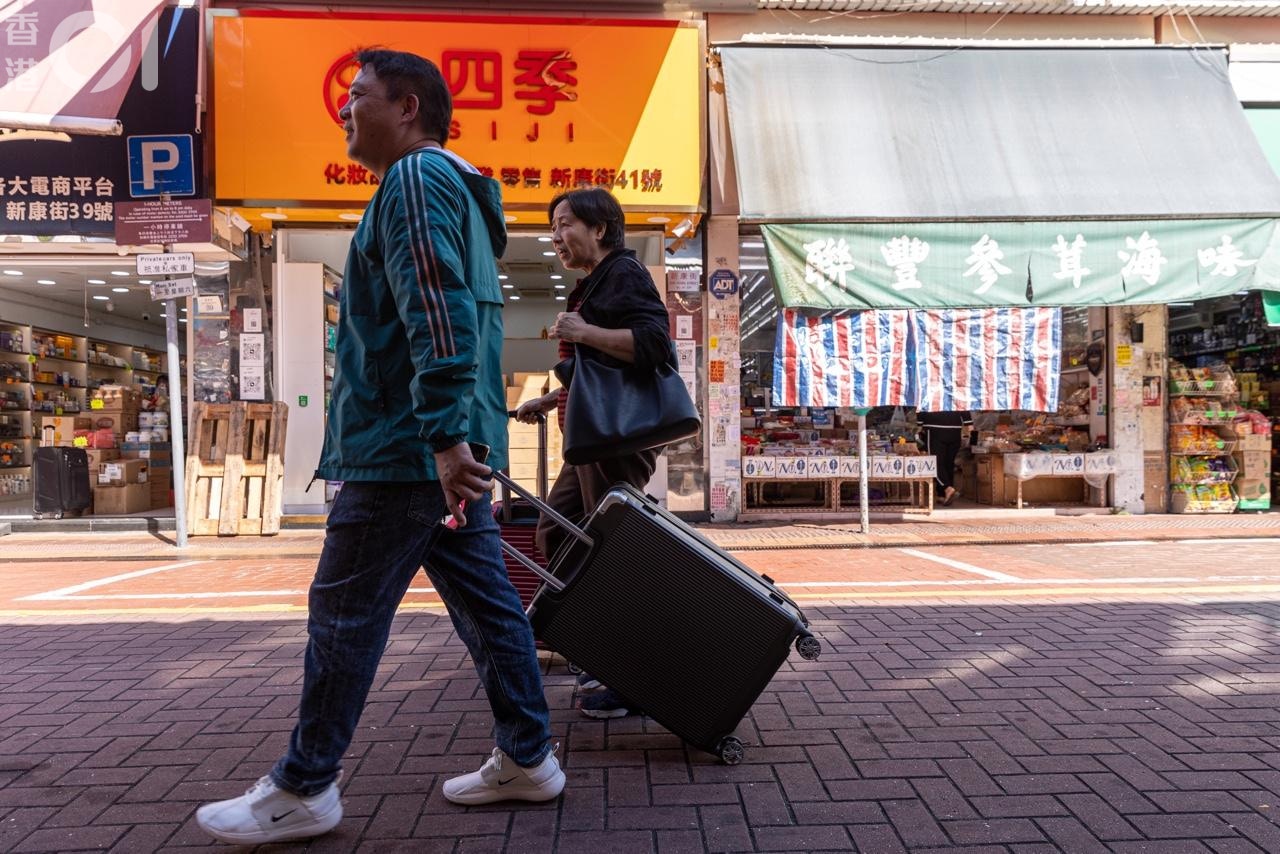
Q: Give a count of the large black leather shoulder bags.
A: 1